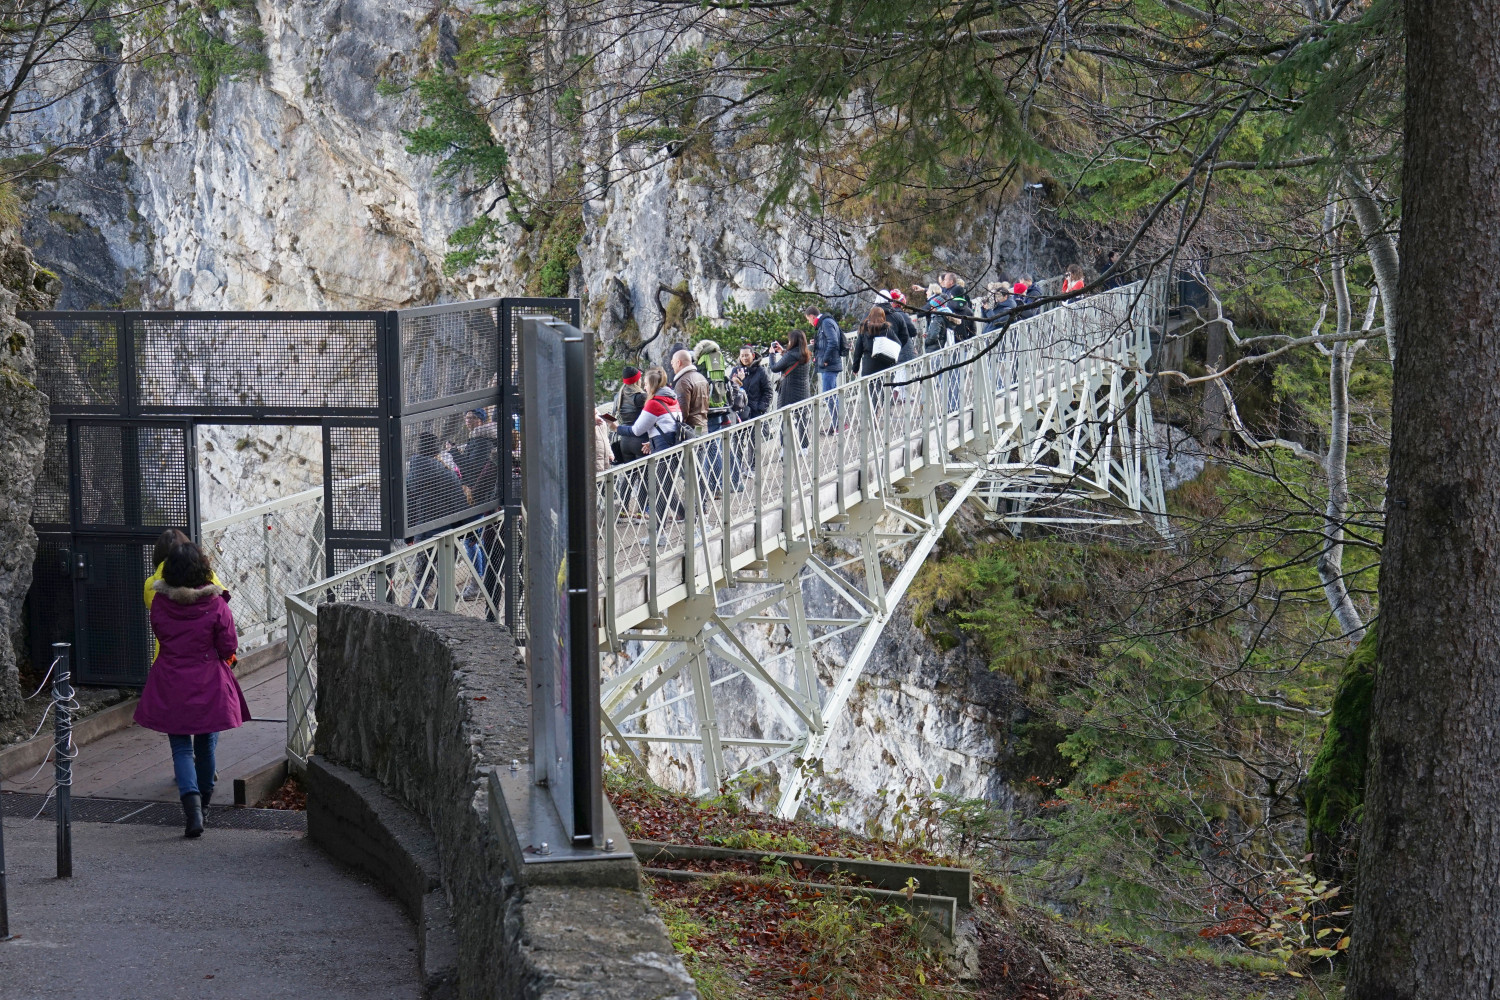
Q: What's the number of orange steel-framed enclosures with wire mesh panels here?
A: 0